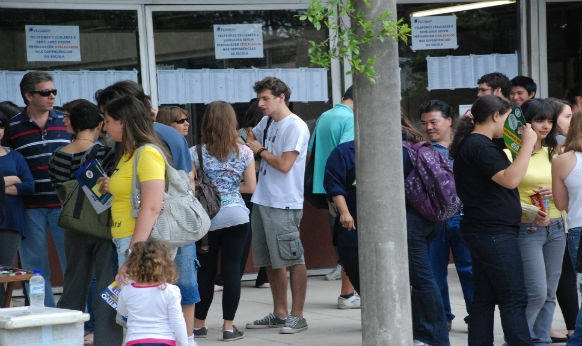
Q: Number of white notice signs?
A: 3